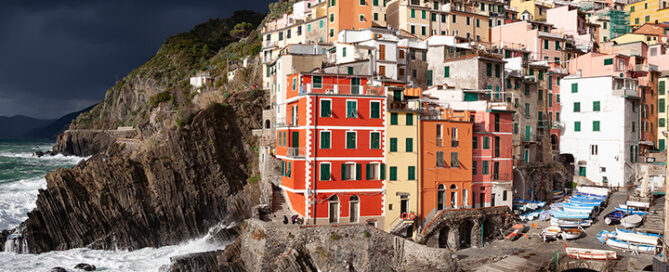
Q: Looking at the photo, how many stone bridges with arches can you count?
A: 1